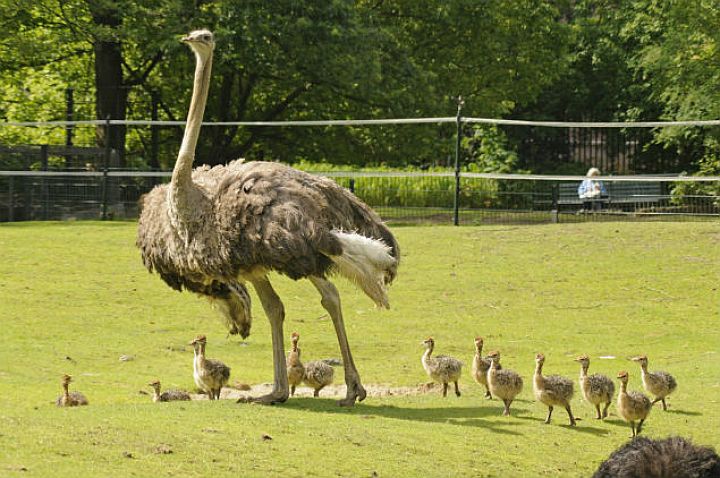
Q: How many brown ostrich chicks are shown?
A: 13